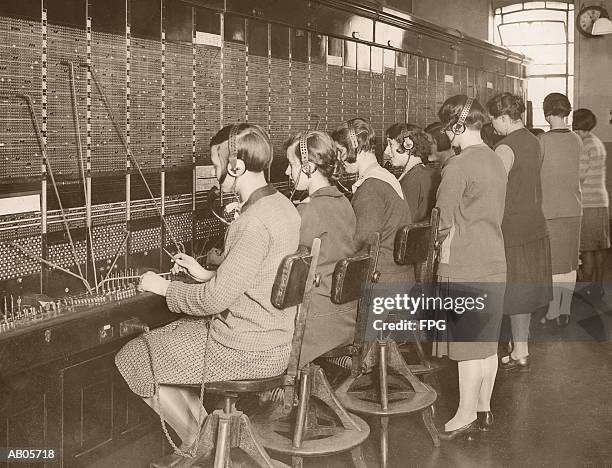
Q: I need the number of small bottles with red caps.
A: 0